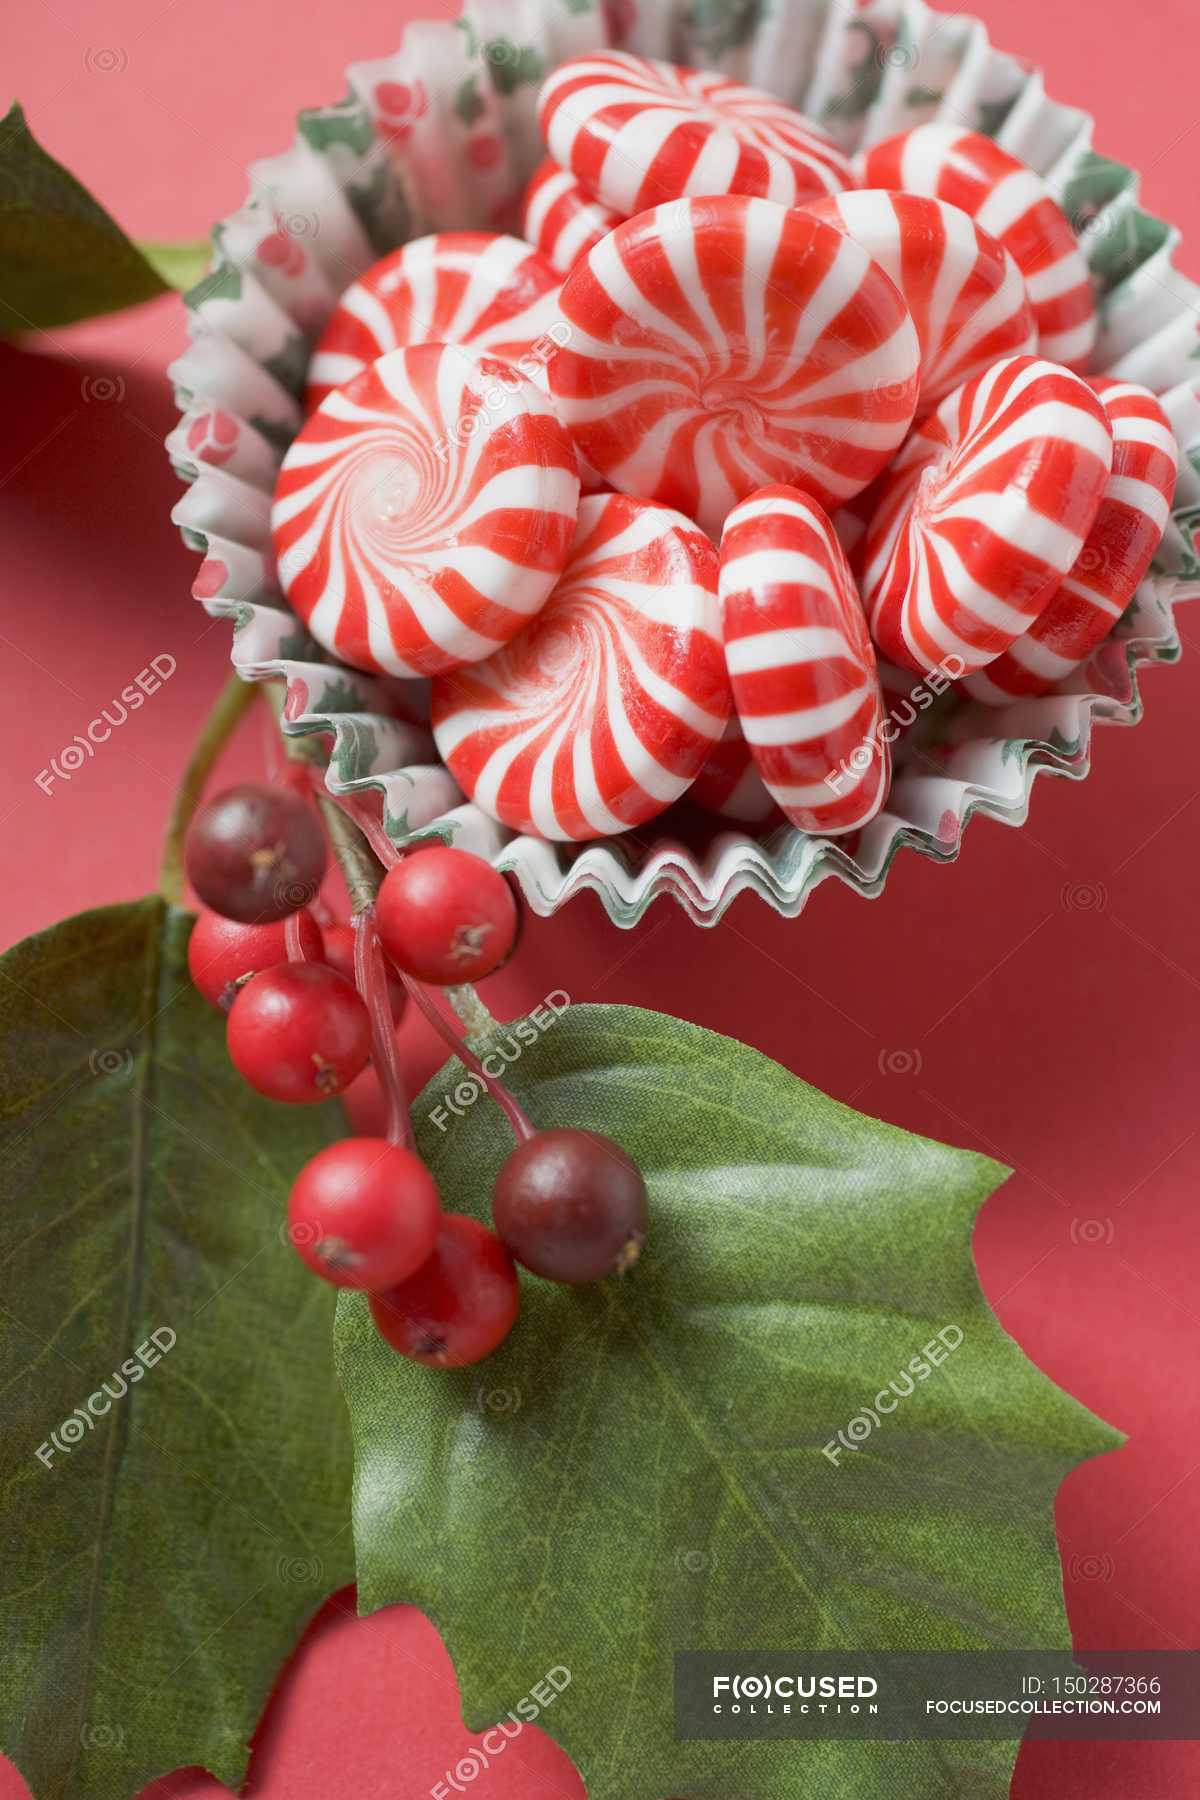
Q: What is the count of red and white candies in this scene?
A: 11